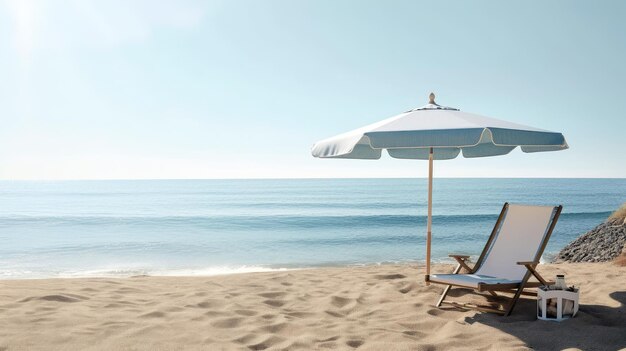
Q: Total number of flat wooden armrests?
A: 2